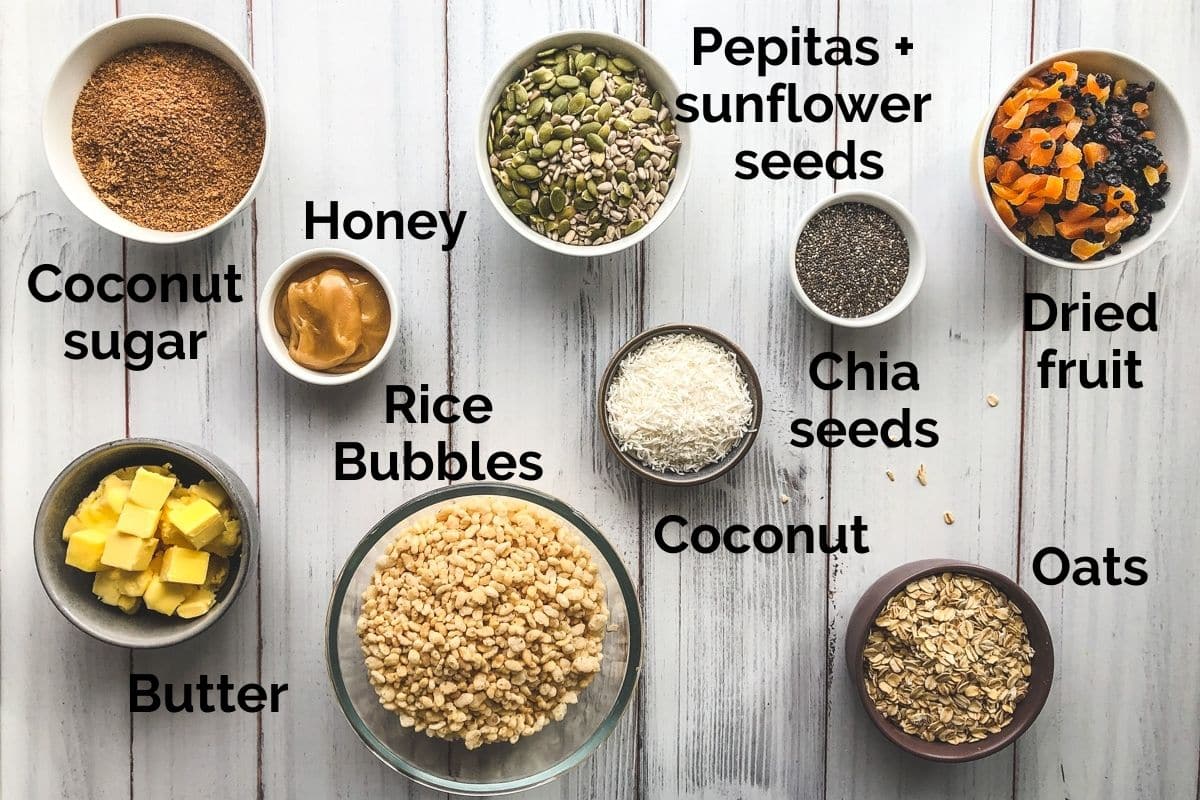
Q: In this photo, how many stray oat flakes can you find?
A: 5